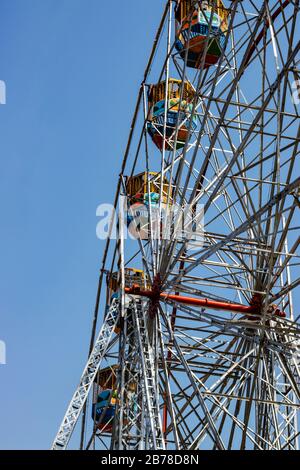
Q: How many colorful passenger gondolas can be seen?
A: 5